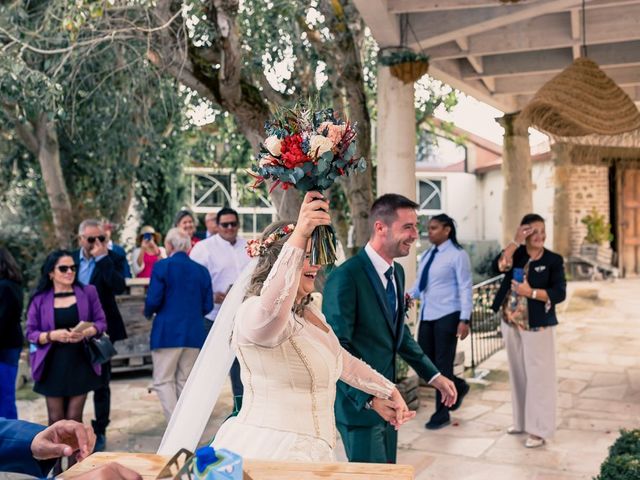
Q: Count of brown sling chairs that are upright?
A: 0